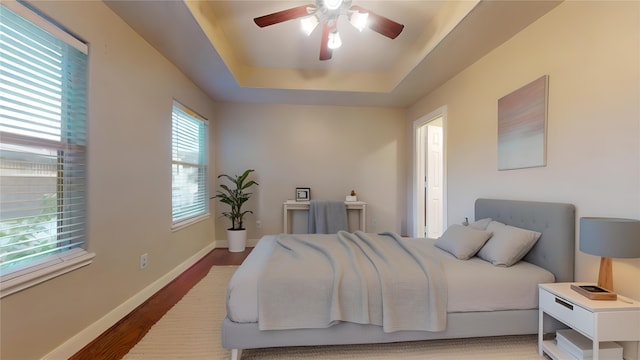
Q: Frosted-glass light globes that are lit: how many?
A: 4